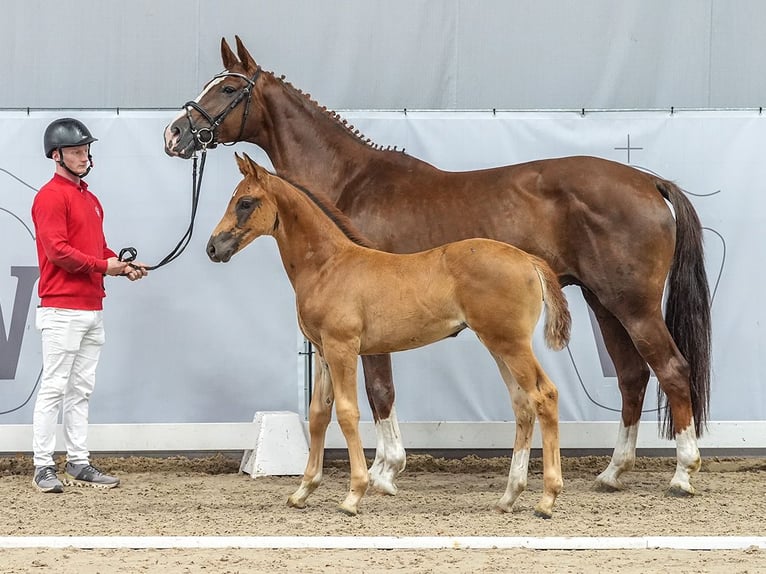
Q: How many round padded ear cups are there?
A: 0